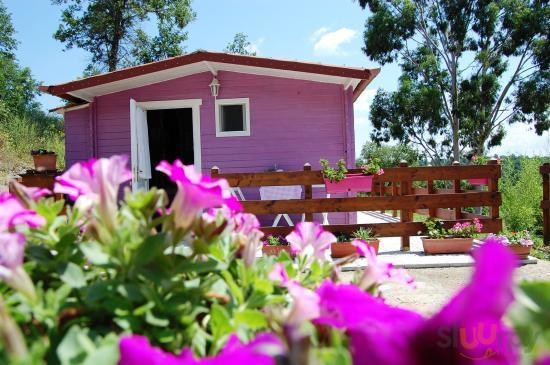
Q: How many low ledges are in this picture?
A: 1